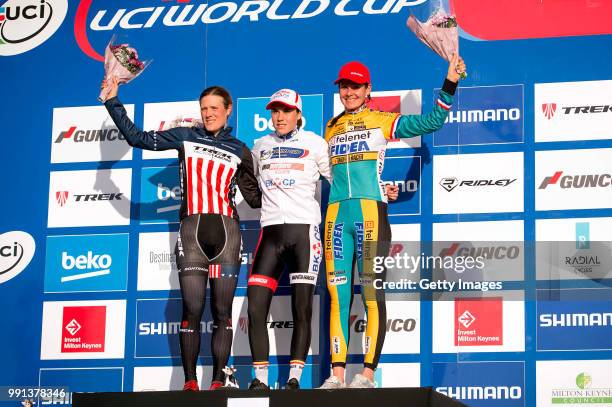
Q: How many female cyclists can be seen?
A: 3